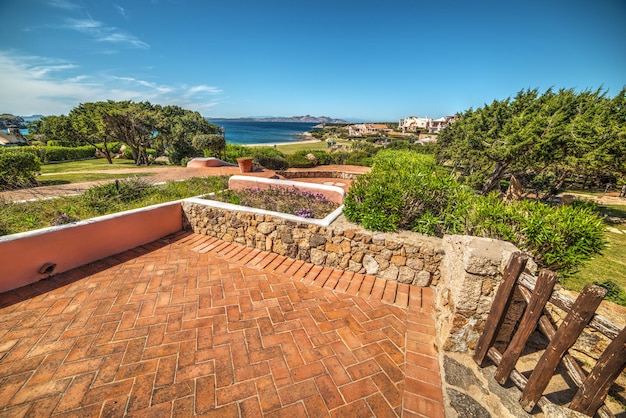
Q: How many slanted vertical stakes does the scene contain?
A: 4